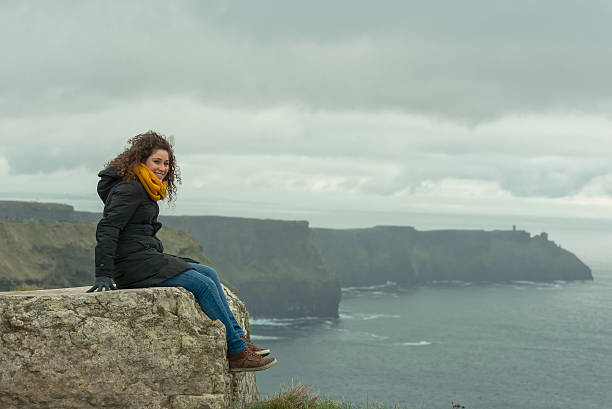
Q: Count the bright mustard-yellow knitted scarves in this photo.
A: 1